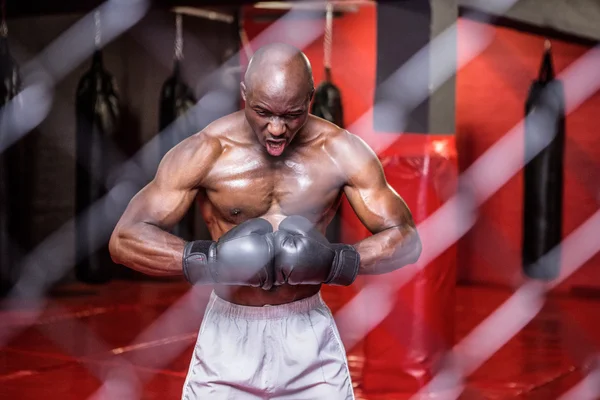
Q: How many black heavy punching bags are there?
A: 5